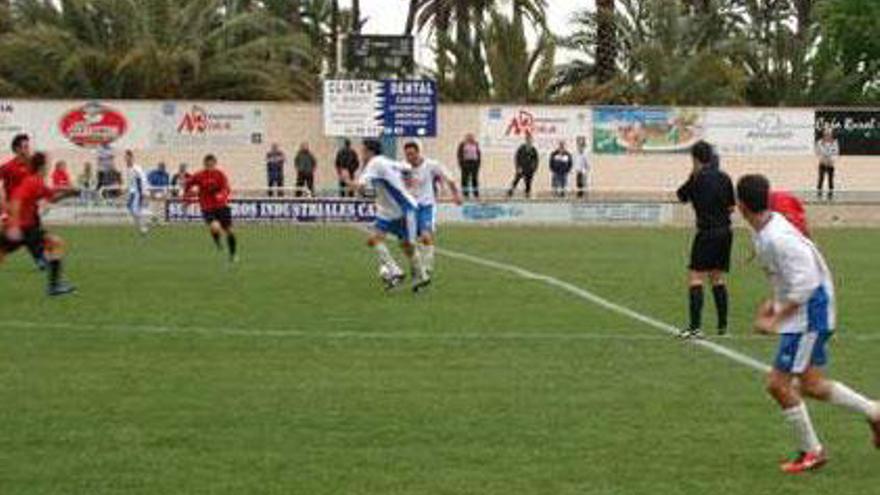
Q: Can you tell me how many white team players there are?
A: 4